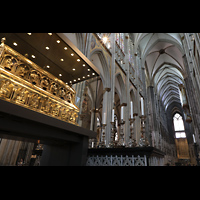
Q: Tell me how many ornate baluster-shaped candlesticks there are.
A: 5